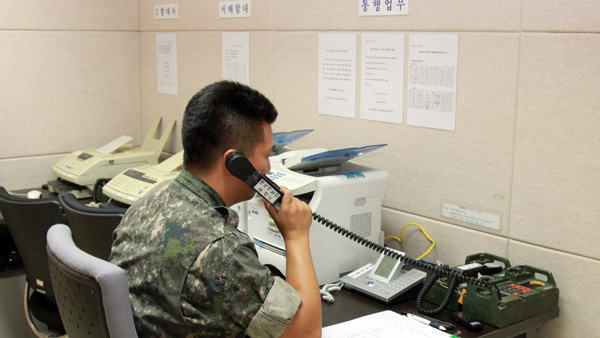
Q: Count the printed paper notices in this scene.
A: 5